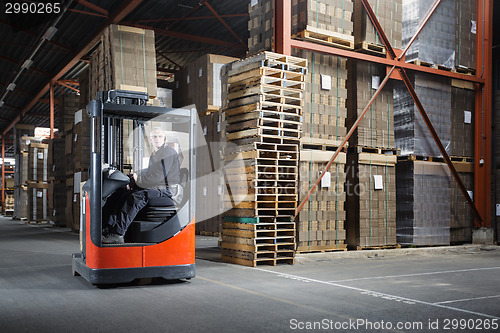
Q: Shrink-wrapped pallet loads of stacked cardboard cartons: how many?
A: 3